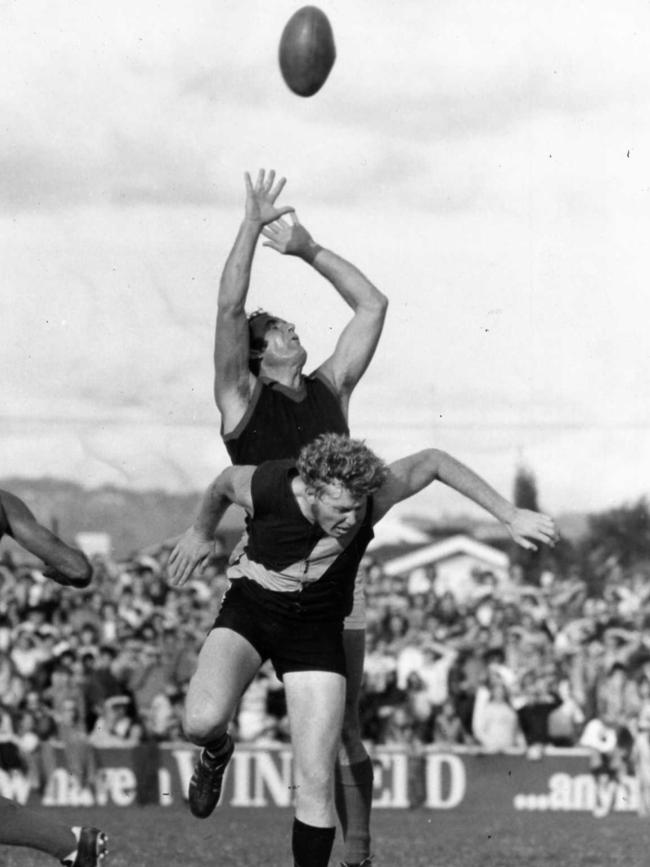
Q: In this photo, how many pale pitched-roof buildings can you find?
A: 1